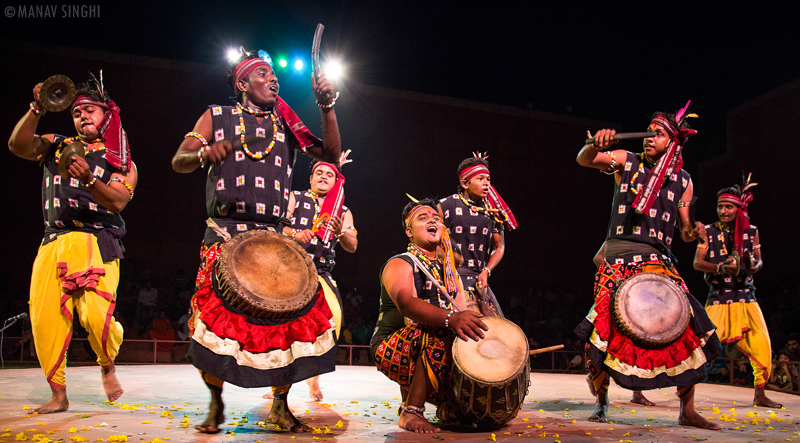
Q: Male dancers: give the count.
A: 7